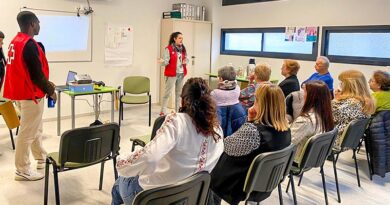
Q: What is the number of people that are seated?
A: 9